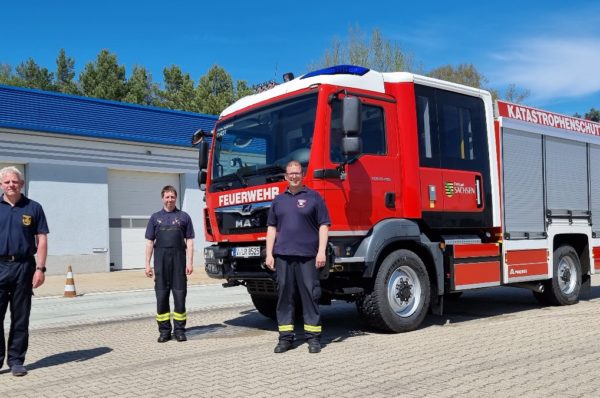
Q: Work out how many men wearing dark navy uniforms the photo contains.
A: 3